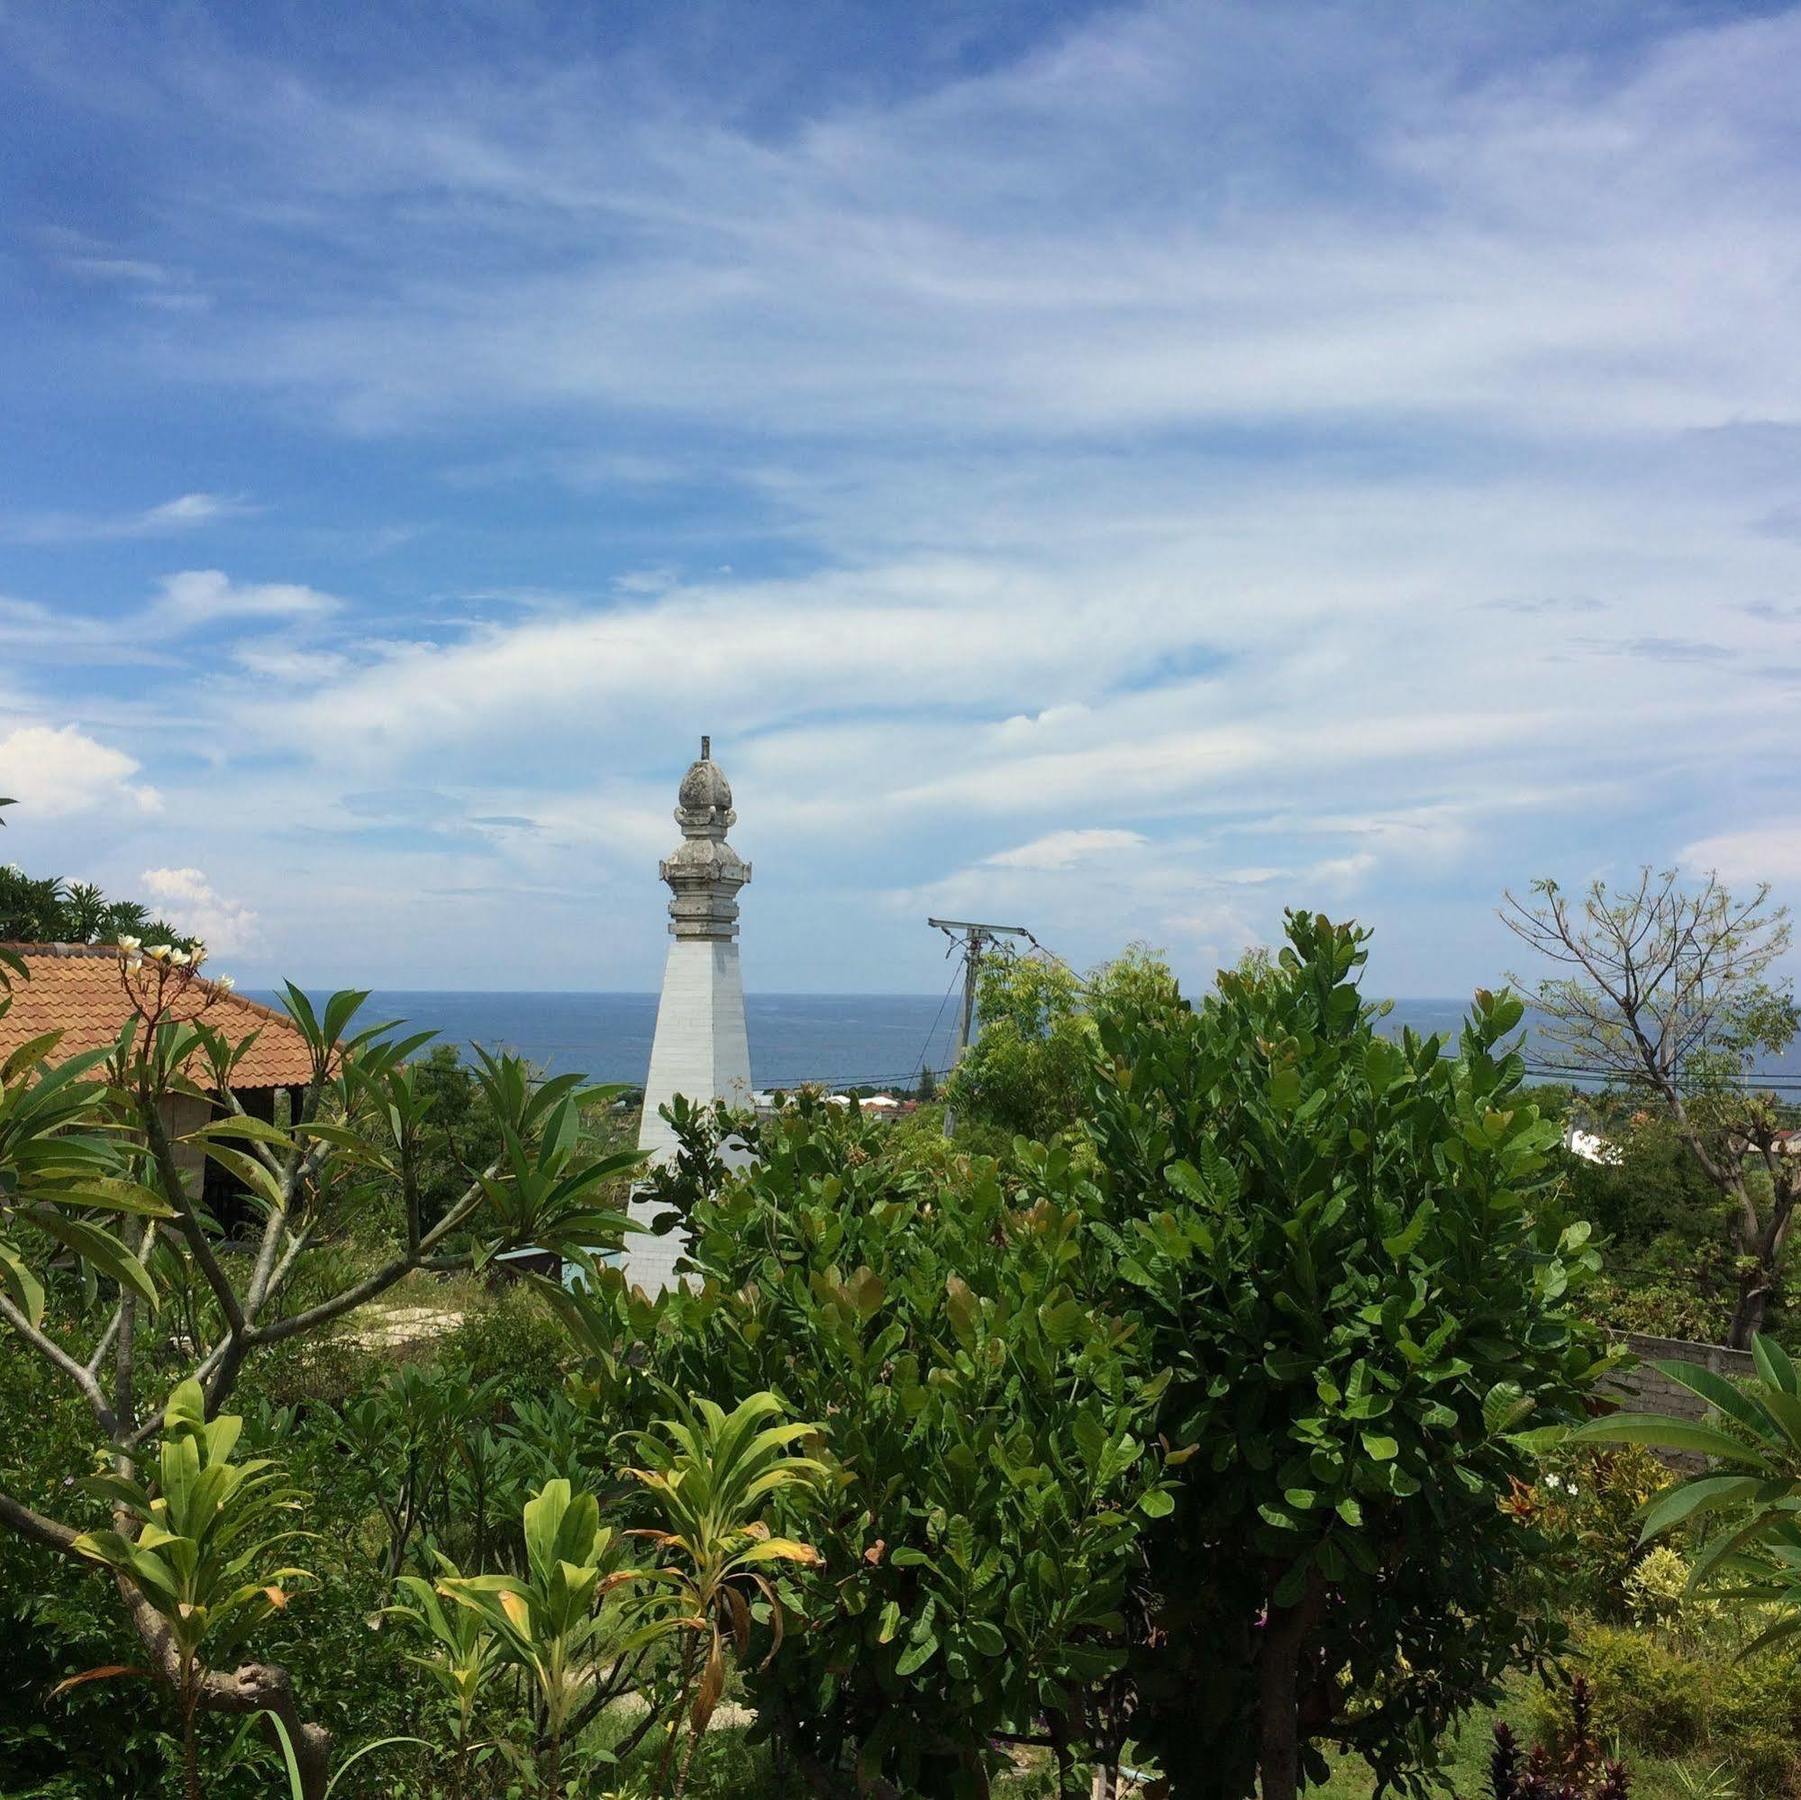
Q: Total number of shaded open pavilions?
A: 1